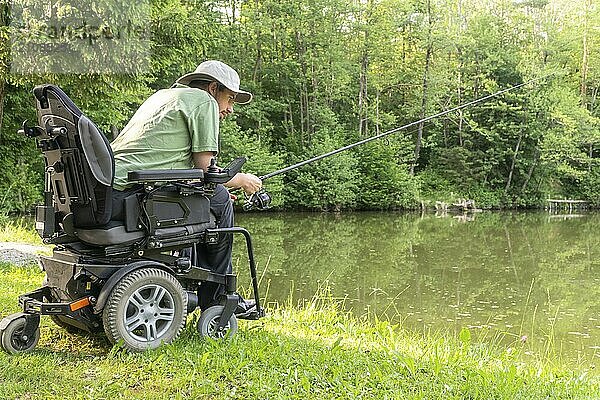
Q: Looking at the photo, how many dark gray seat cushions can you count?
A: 1